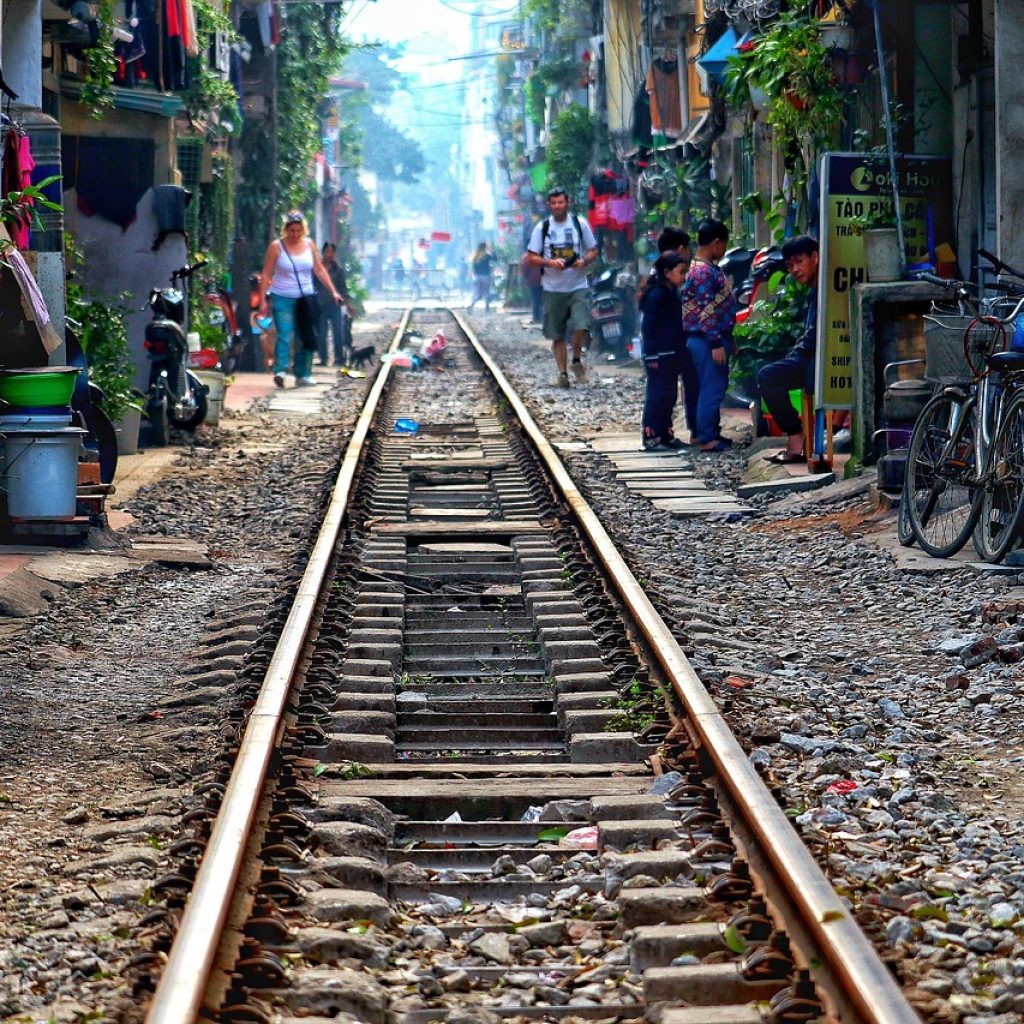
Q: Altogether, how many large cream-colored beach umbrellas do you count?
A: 0